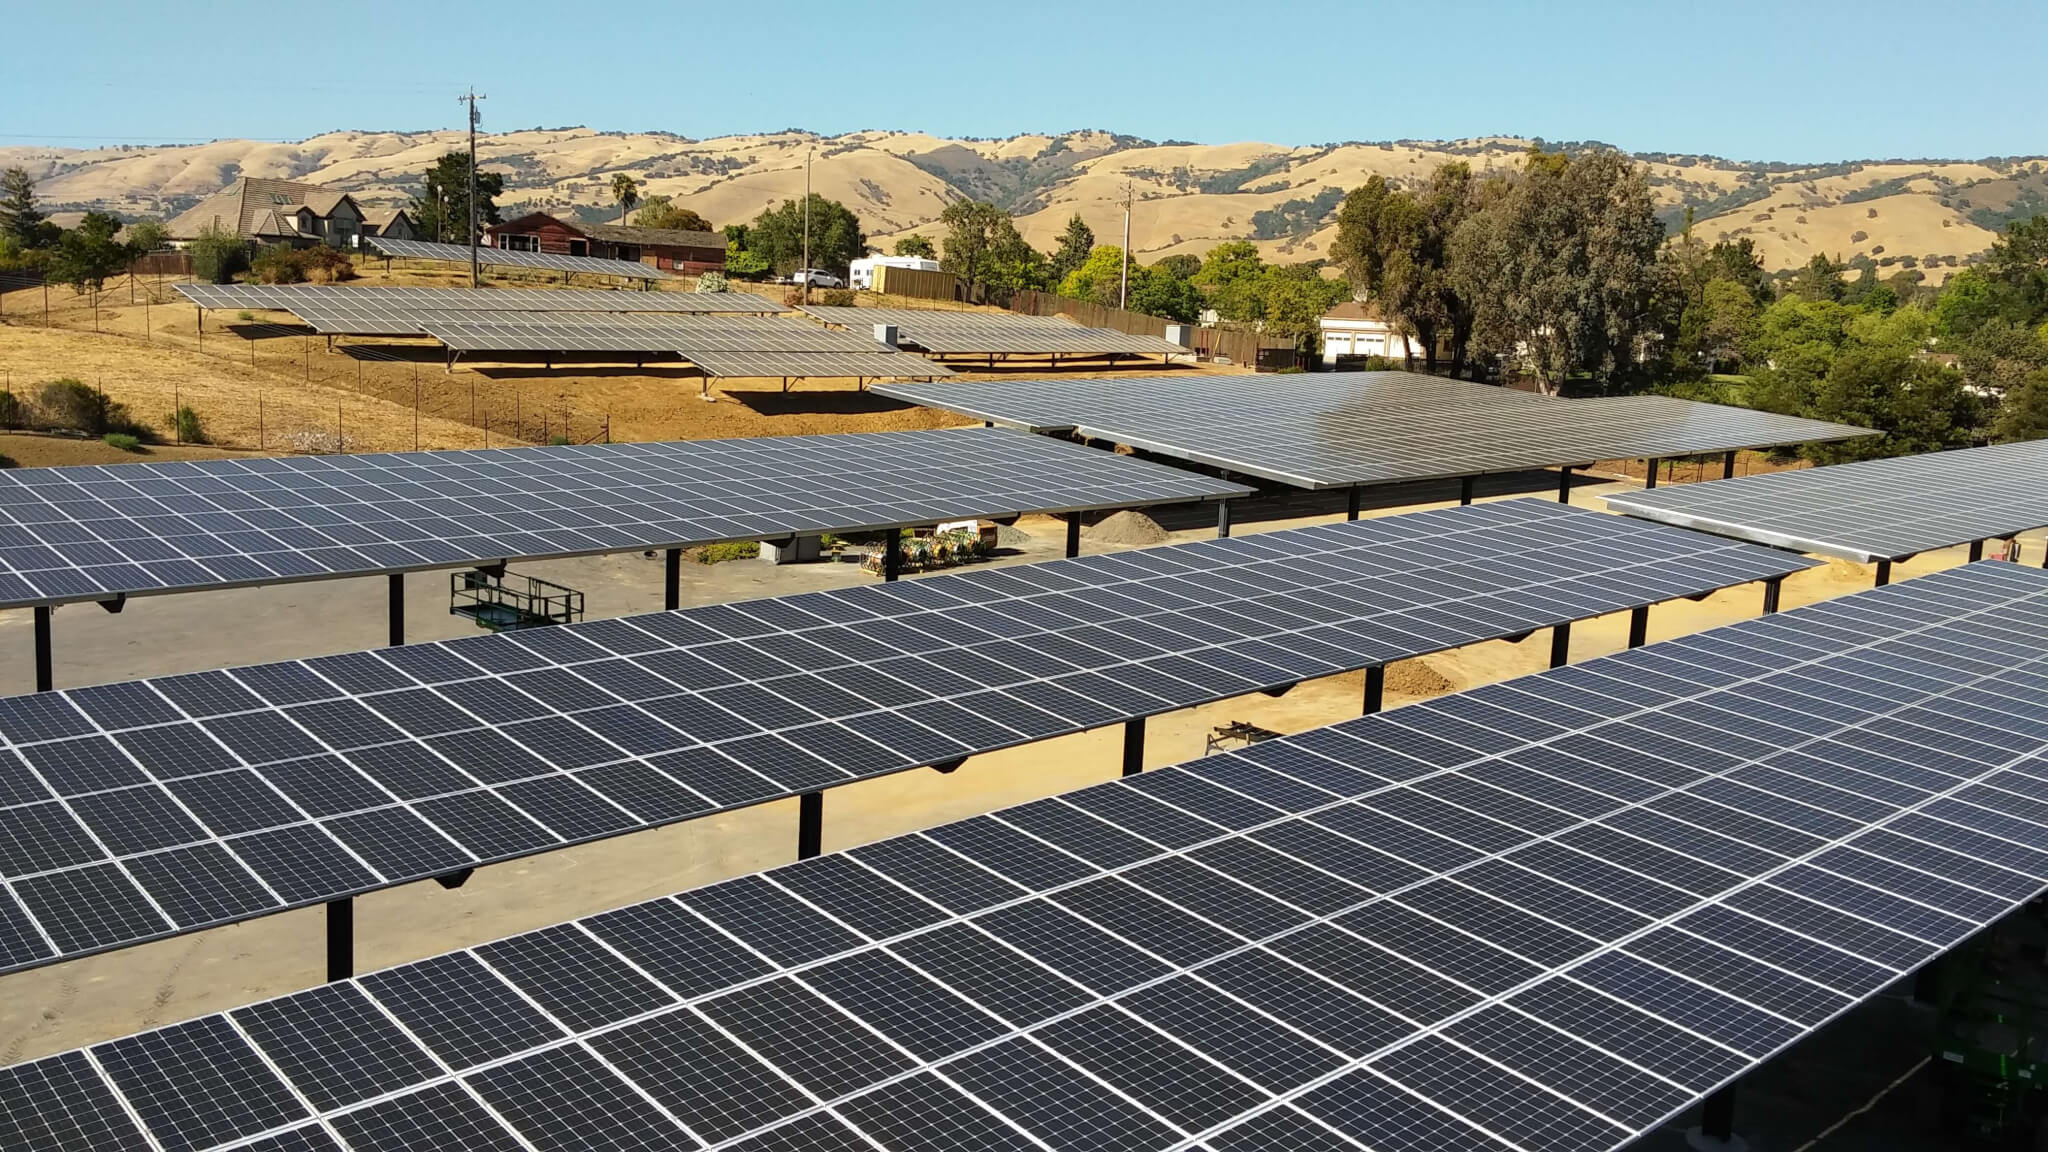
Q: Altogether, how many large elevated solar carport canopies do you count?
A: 5